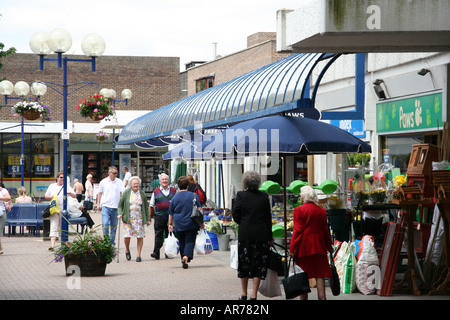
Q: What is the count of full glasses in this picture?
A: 0